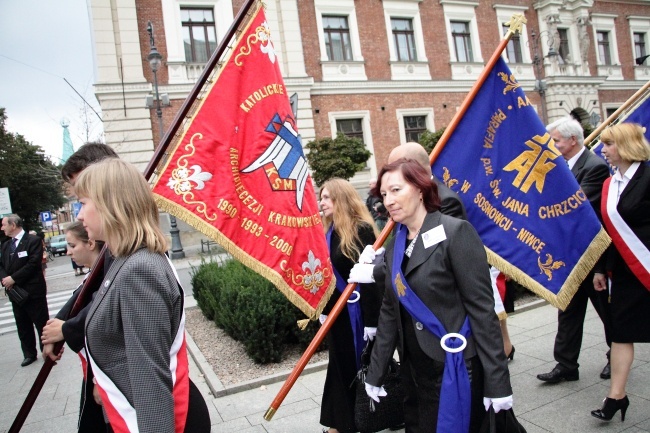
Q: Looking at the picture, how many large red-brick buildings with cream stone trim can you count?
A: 1